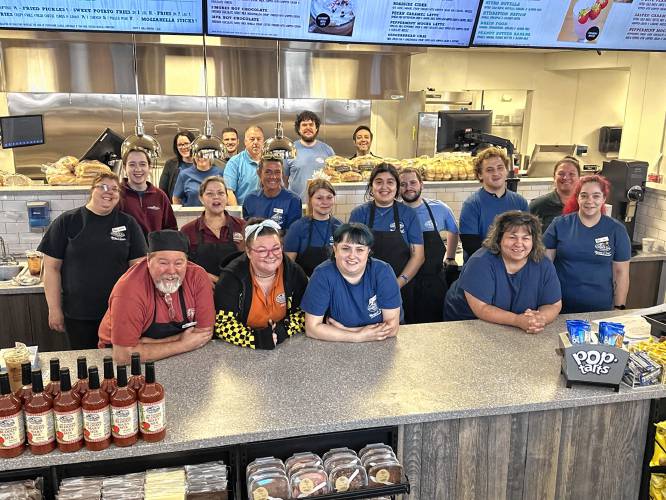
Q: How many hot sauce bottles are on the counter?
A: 11